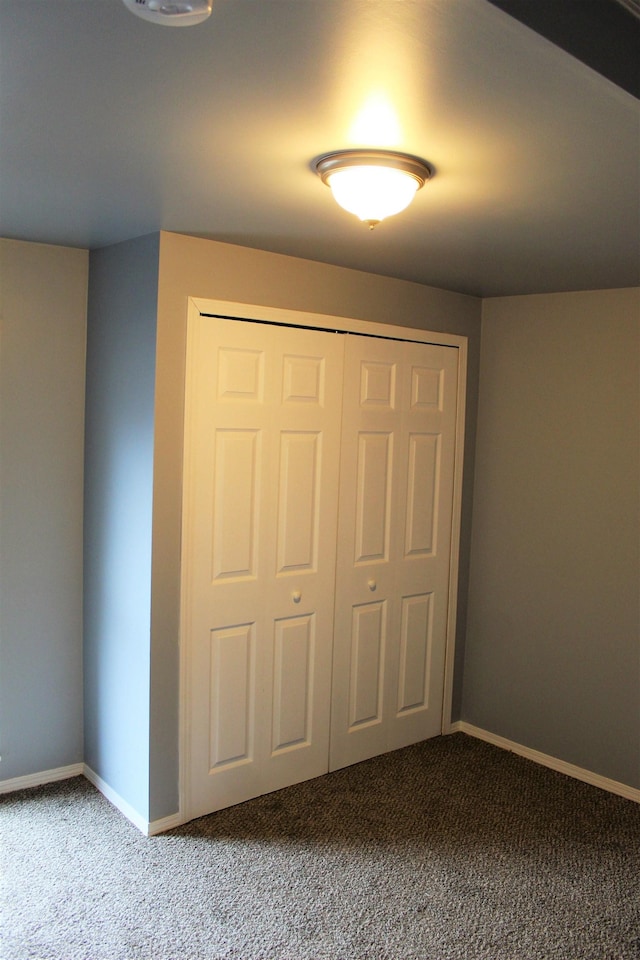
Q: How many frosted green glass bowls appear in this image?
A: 0